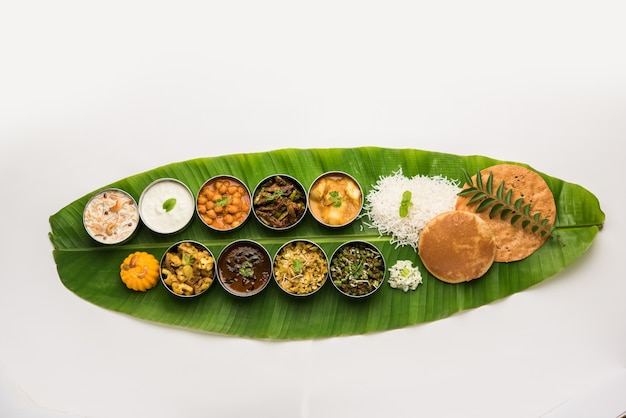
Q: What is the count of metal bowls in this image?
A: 9